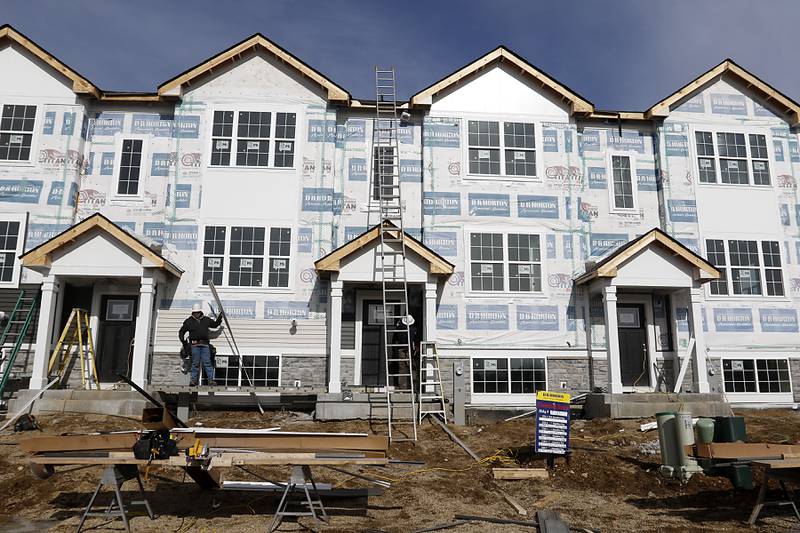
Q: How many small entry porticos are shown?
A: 3